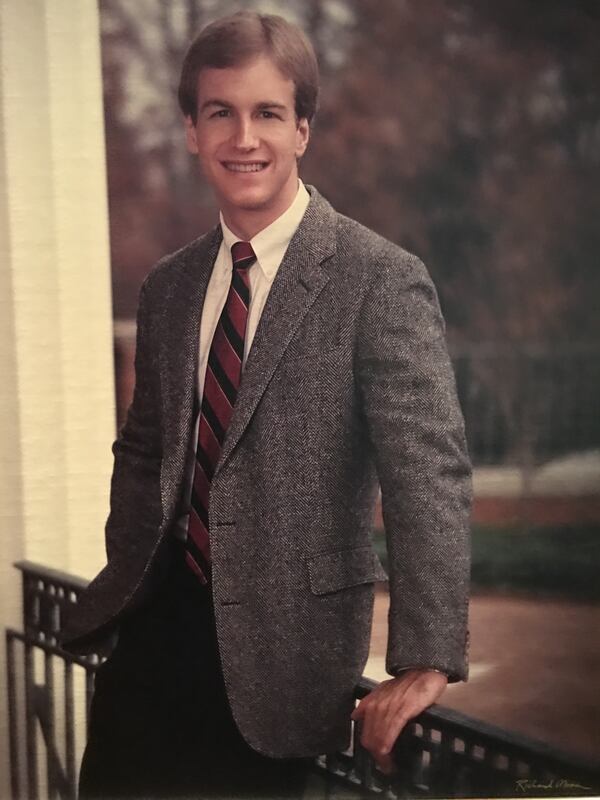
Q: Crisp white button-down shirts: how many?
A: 1